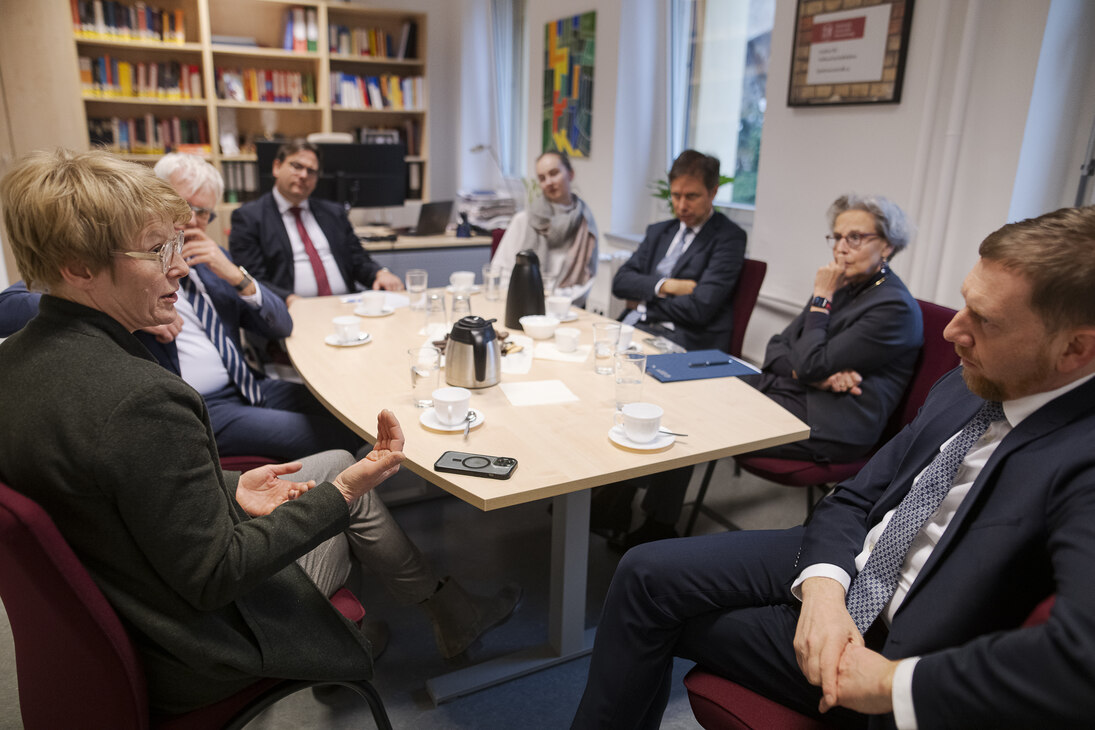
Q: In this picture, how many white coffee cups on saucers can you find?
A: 7